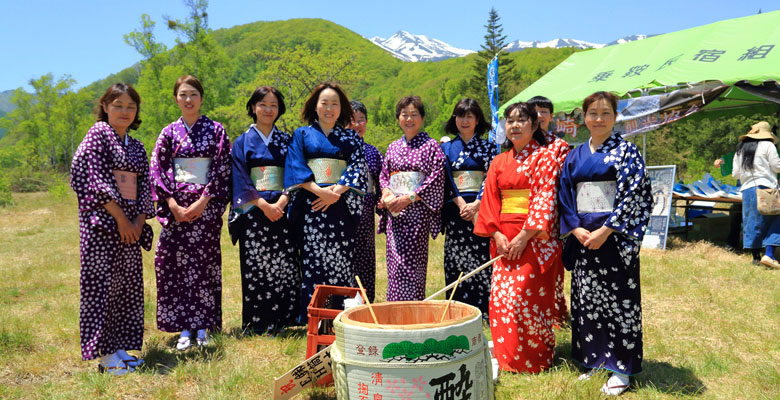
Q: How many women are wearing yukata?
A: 10